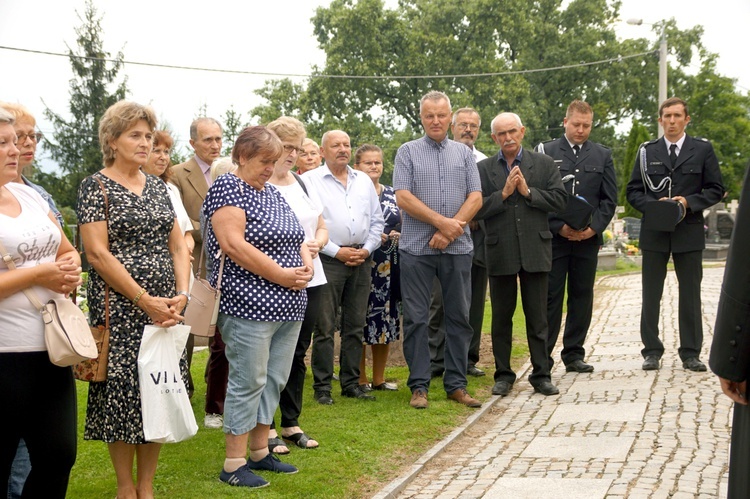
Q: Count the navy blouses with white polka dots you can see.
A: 1